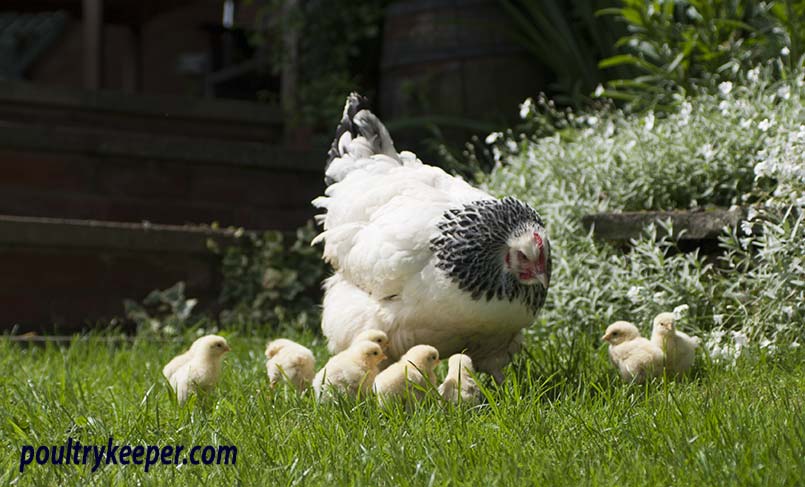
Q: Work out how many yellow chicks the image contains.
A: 8